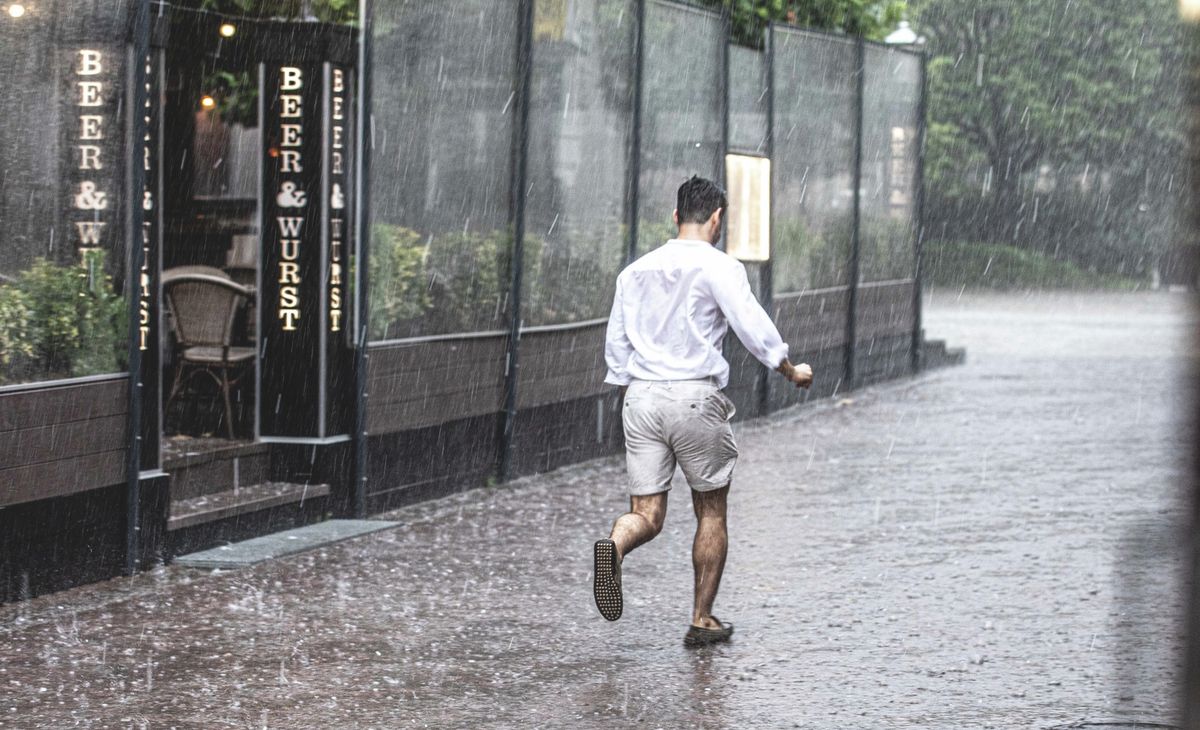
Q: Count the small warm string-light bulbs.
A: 3